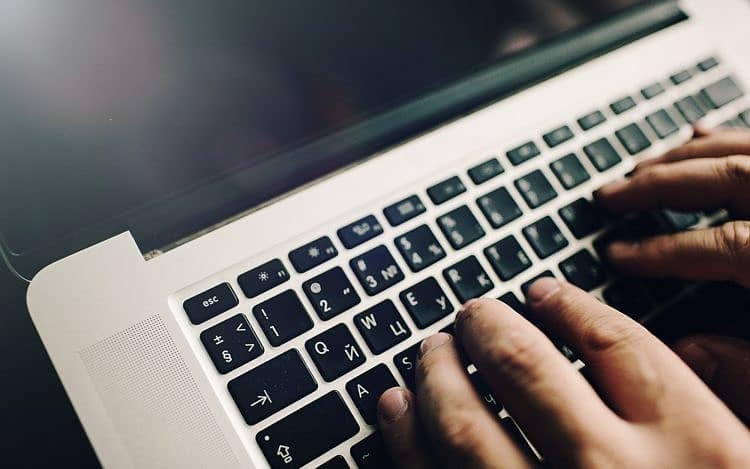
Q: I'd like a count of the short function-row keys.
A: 14